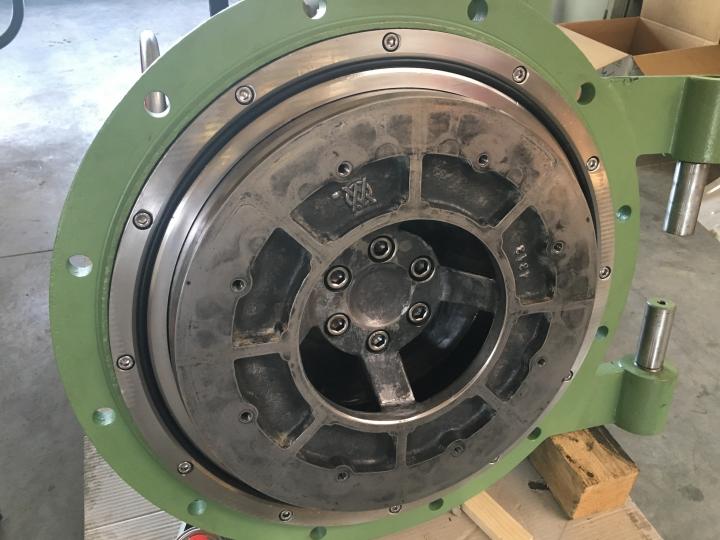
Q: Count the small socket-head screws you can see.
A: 12